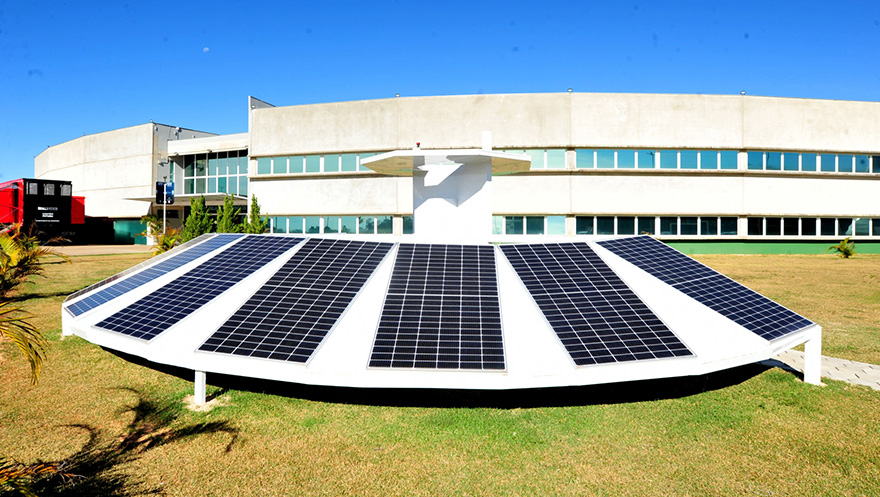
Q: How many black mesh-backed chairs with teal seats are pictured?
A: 0